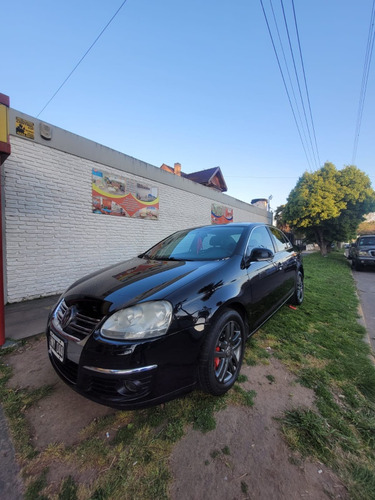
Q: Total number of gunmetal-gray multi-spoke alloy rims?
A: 2